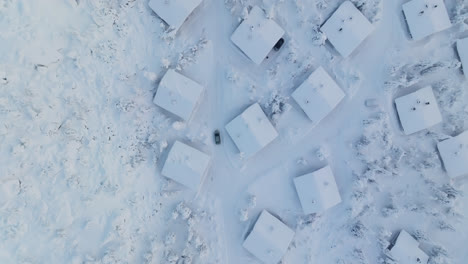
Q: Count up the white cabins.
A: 14